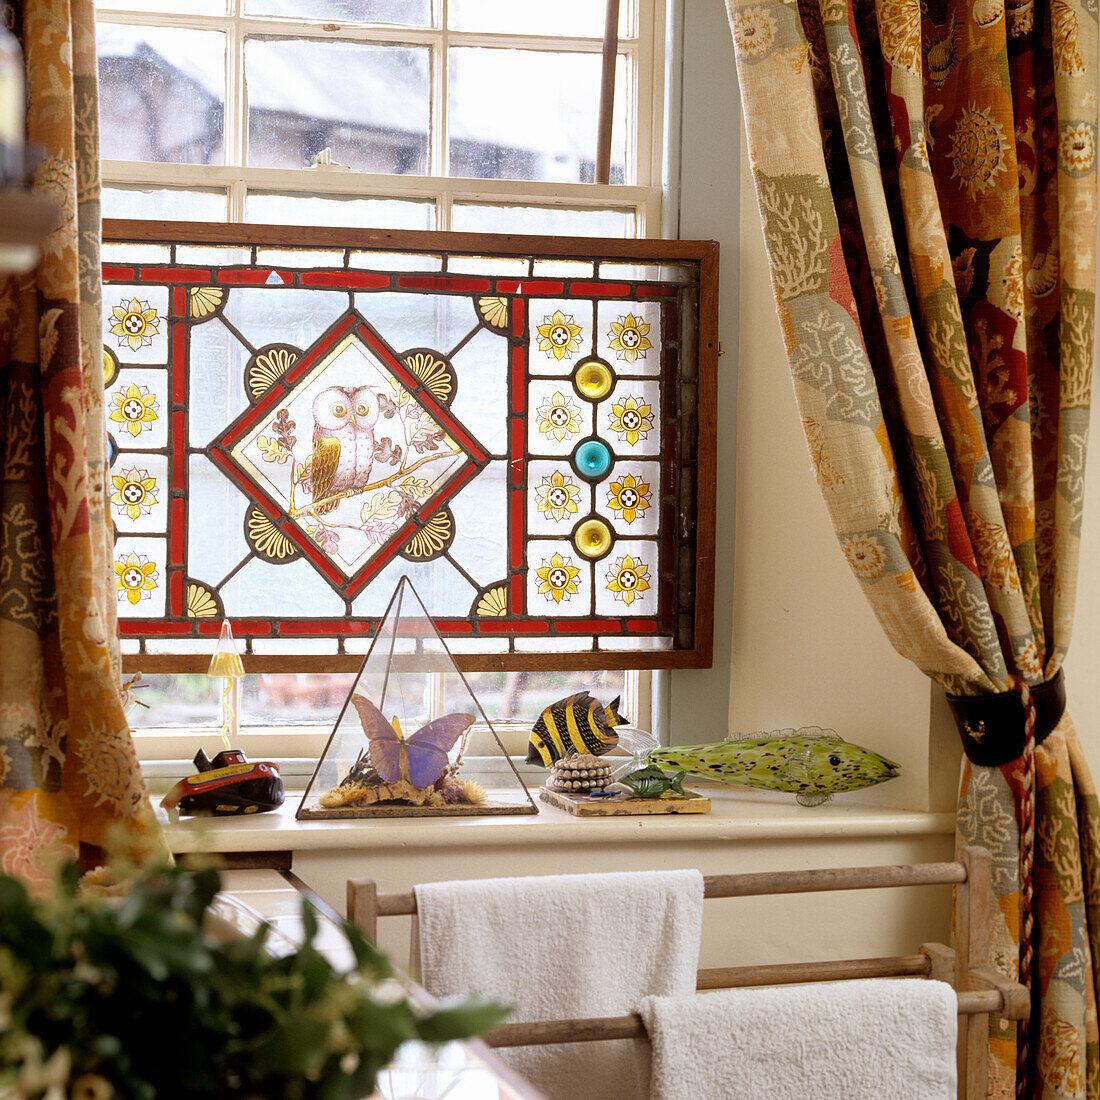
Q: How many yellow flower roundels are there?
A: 12